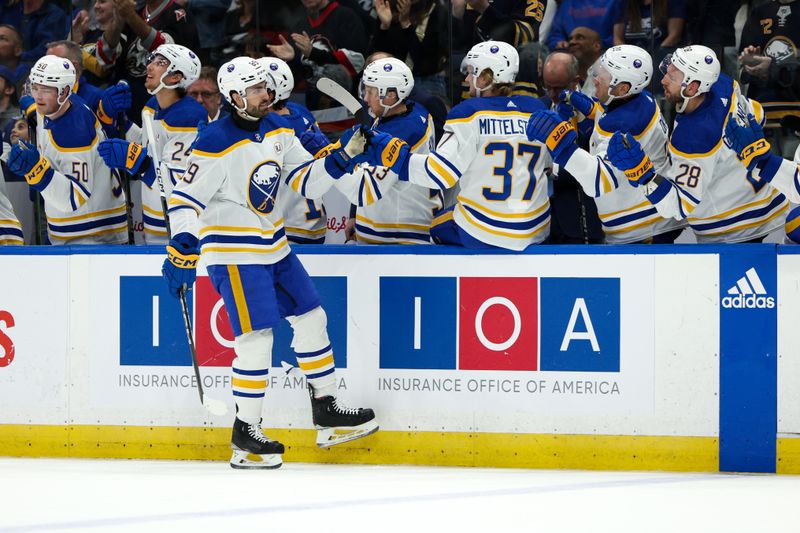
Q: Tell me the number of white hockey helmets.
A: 8